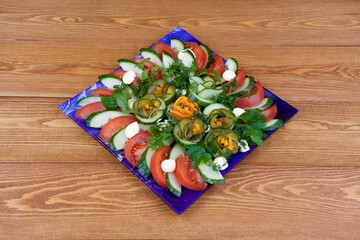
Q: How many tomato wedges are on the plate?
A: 14